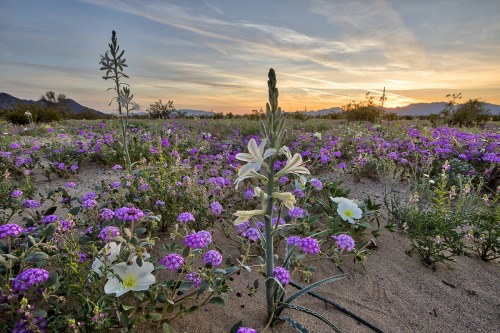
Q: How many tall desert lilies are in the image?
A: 2